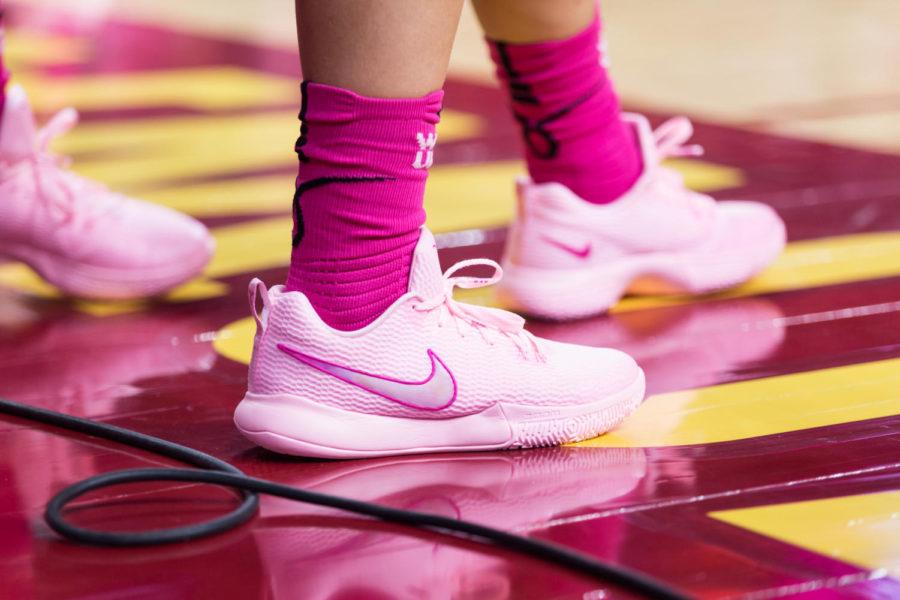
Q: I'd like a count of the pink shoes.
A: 3